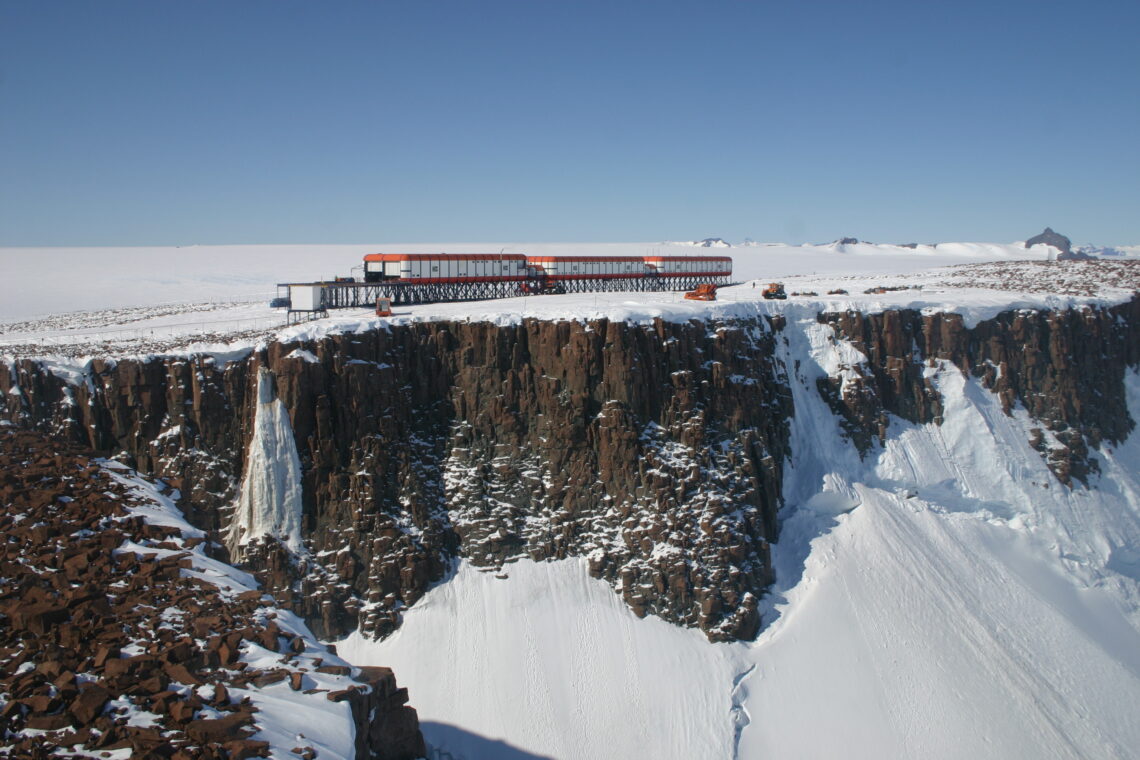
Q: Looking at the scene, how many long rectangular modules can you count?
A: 3